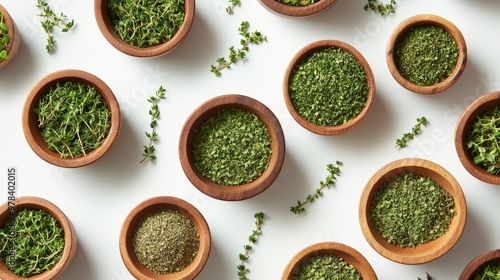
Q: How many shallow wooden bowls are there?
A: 13